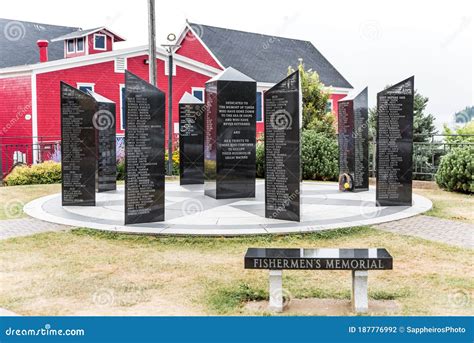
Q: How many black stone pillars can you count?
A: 8